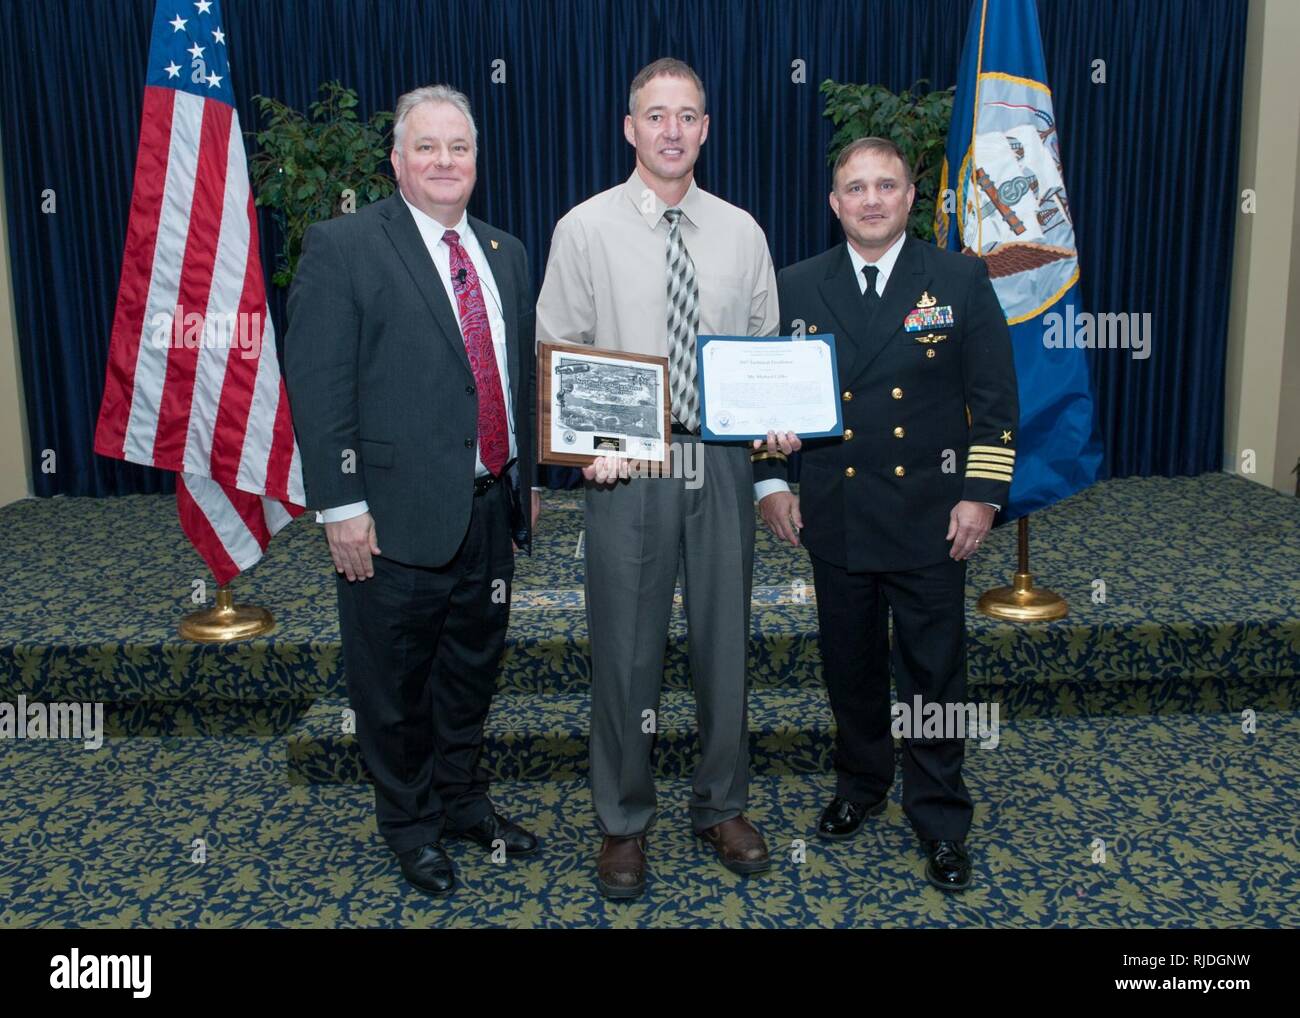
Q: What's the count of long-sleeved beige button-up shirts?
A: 1